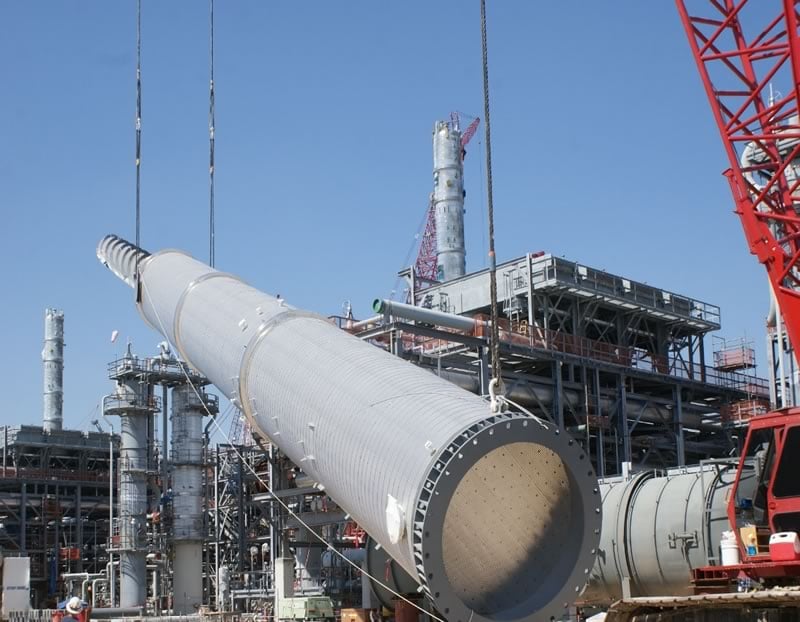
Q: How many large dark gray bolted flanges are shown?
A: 1